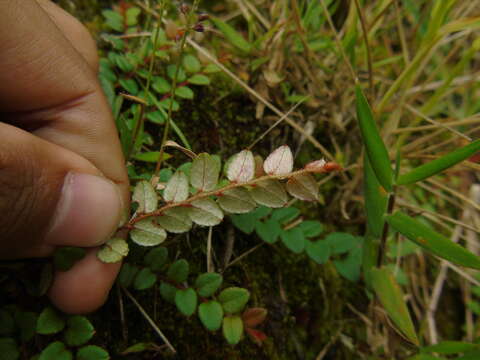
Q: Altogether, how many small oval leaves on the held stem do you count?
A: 12